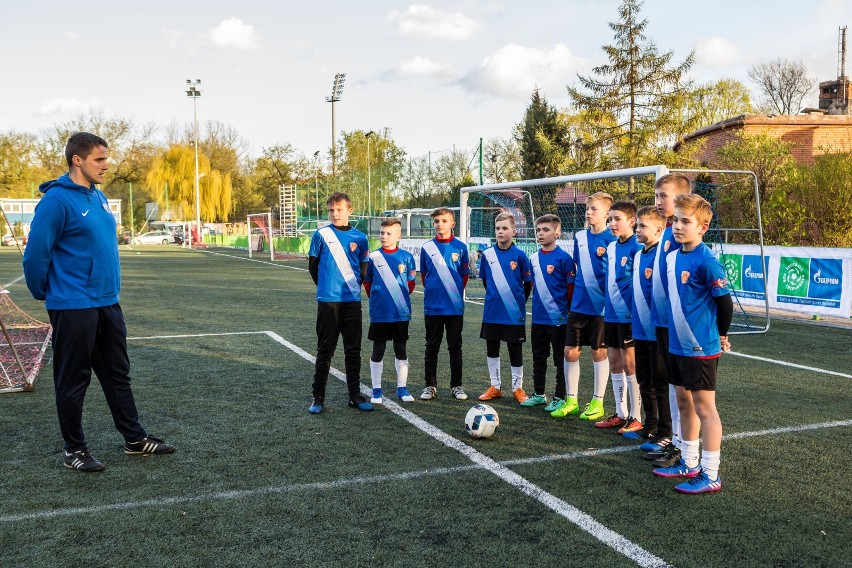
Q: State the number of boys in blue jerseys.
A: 10